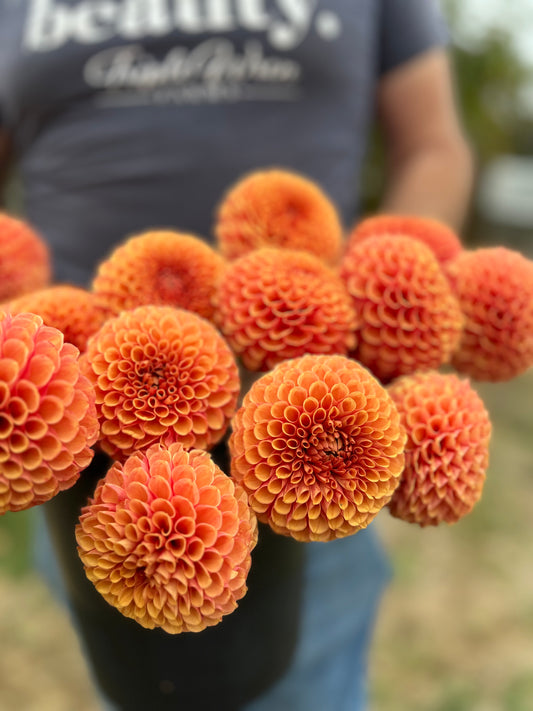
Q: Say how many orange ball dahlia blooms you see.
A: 13